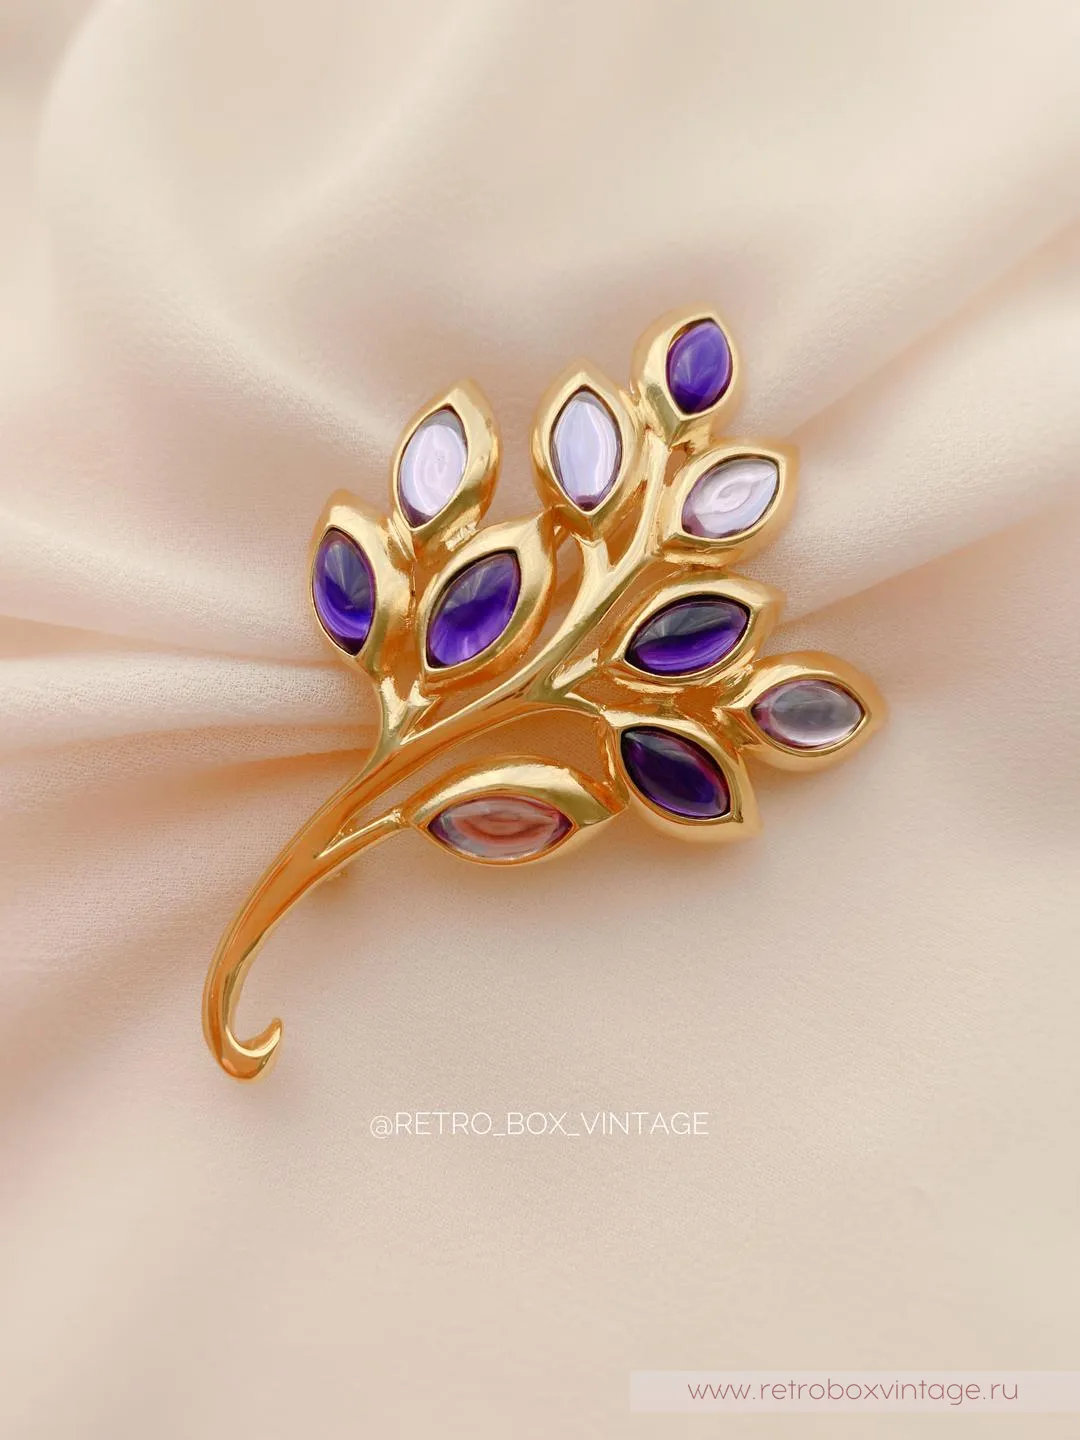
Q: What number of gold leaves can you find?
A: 10